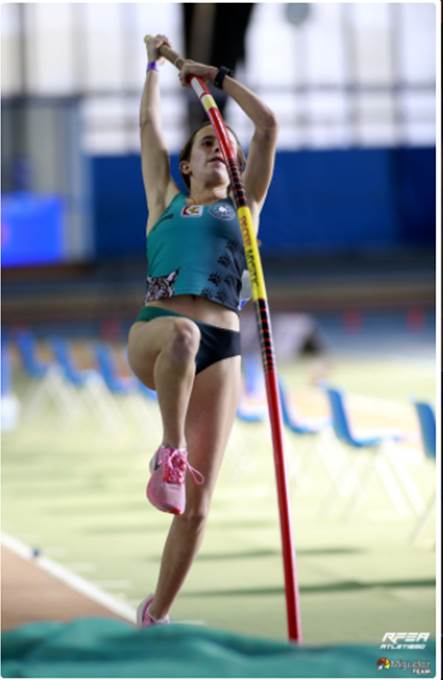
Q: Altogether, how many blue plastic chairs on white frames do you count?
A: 8